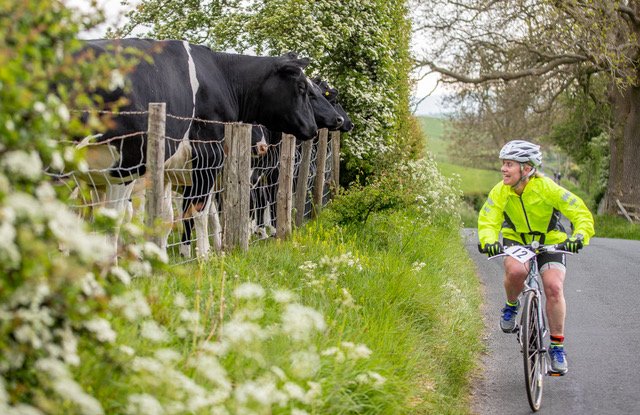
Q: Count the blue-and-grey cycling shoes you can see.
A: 2